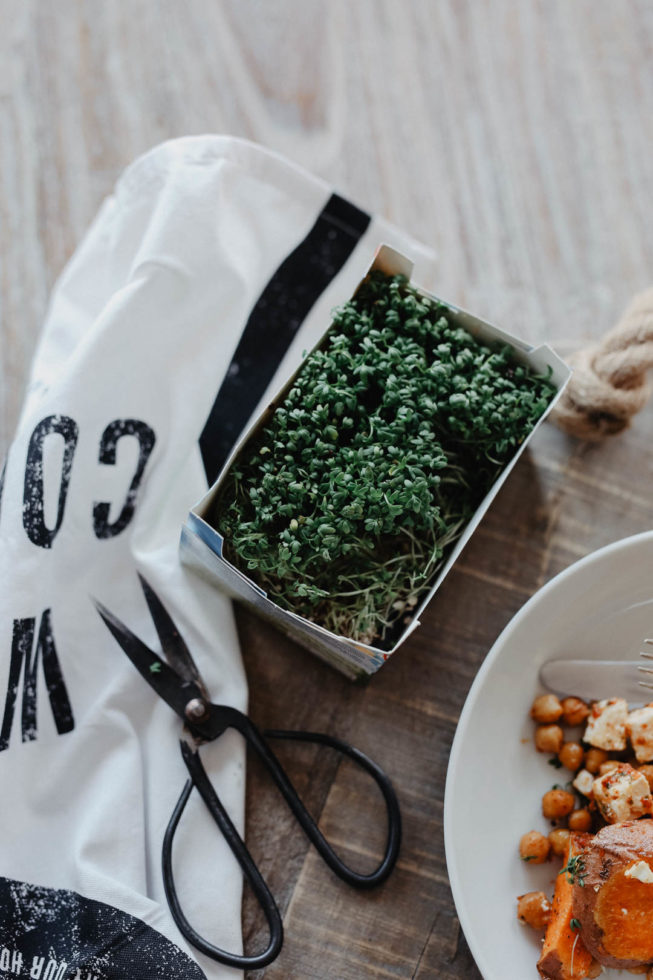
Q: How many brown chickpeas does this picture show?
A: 12